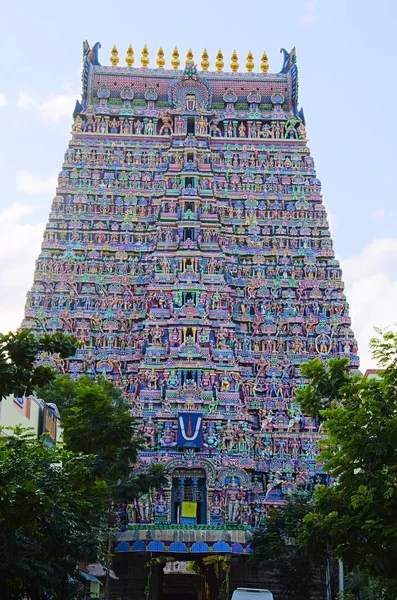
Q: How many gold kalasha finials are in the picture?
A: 11